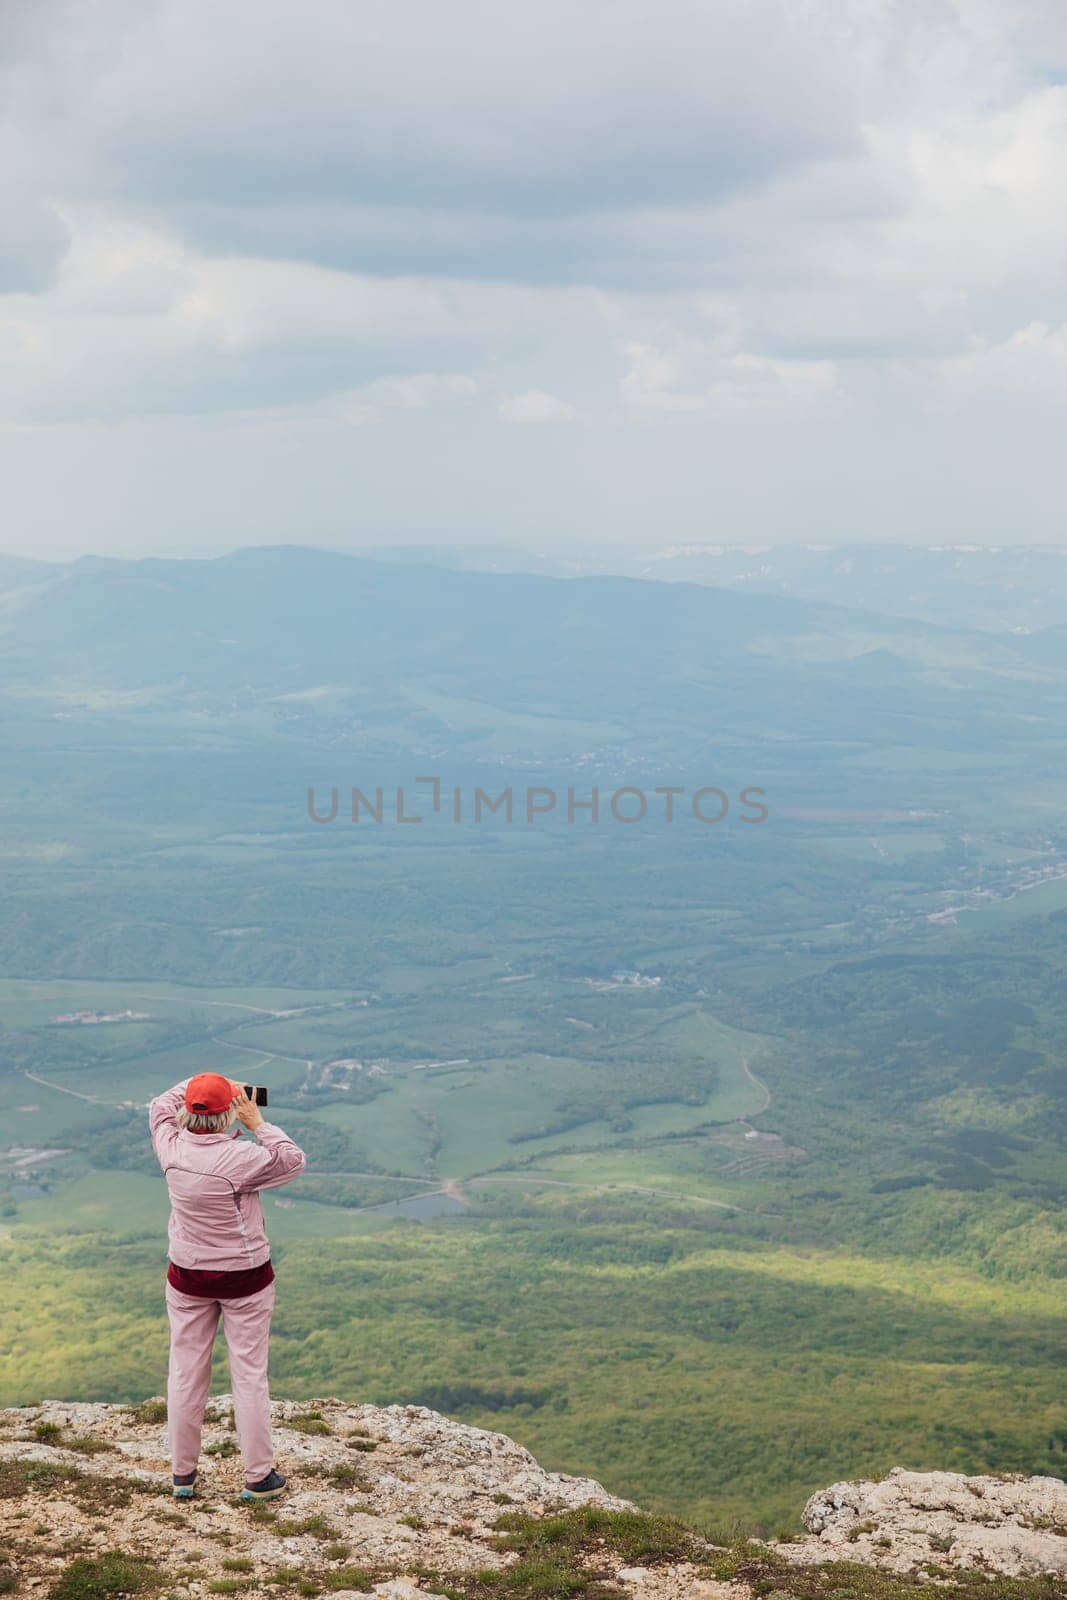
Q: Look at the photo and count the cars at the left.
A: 0